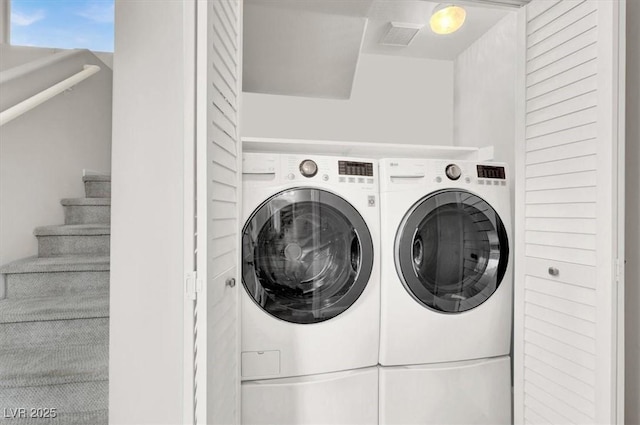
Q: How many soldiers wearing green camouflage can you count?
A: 0